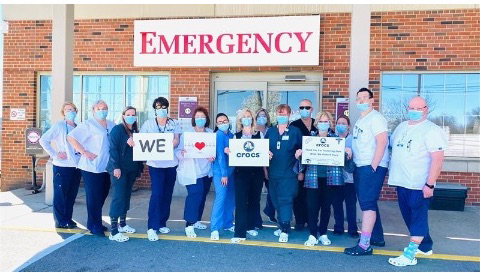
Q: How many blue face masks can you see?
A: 14